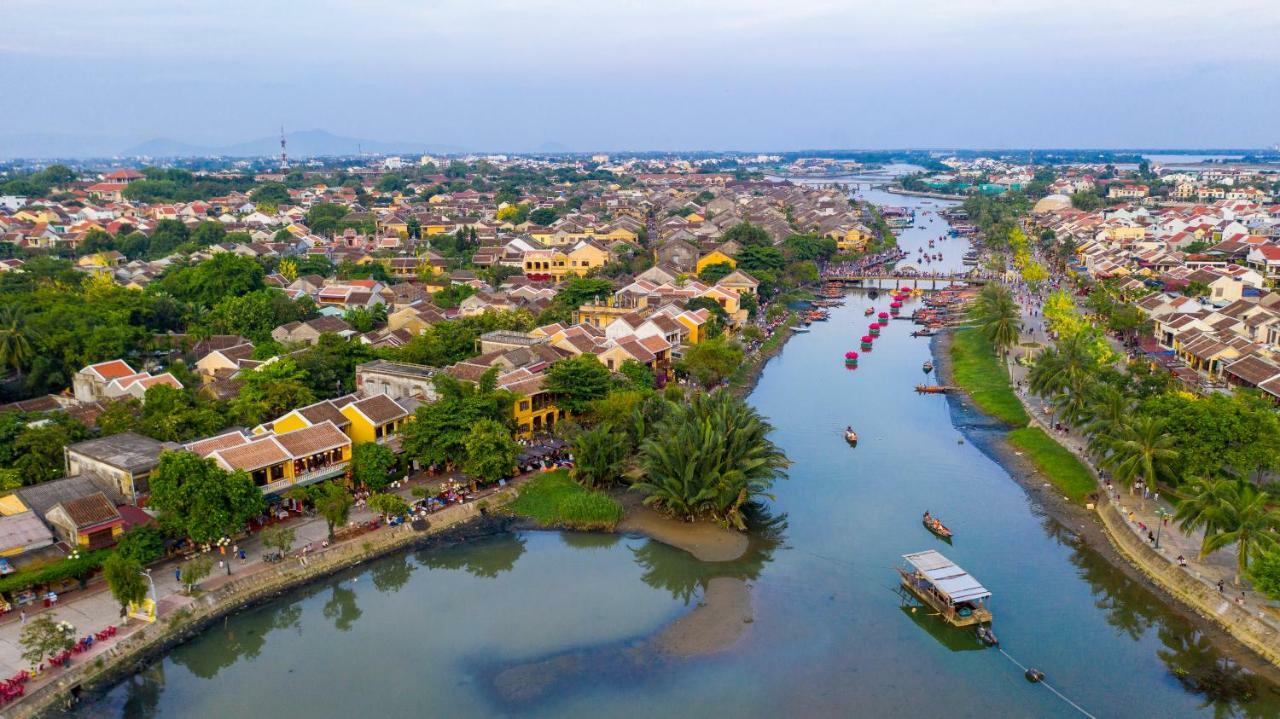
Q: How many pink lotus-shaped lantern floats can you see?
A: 7